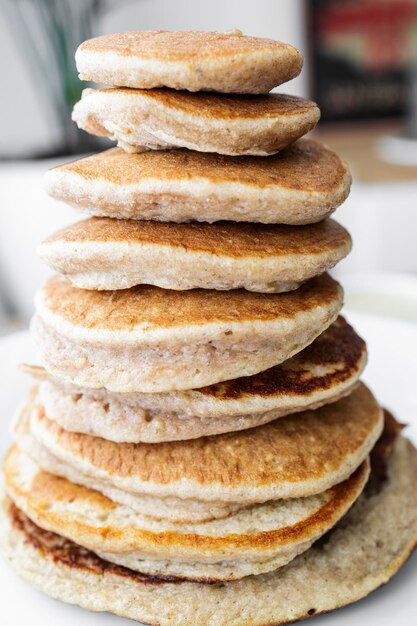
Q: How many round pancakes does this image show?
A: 9